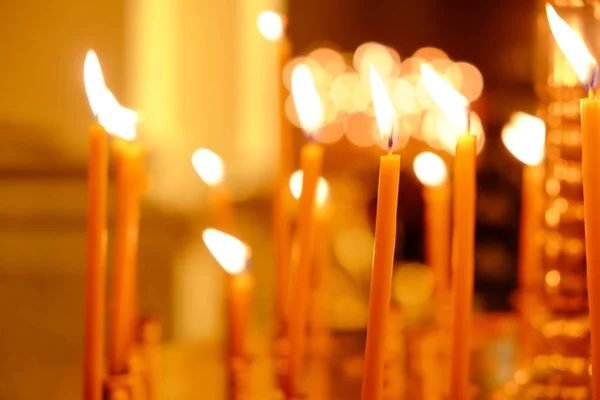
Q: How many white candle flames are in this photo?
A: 12